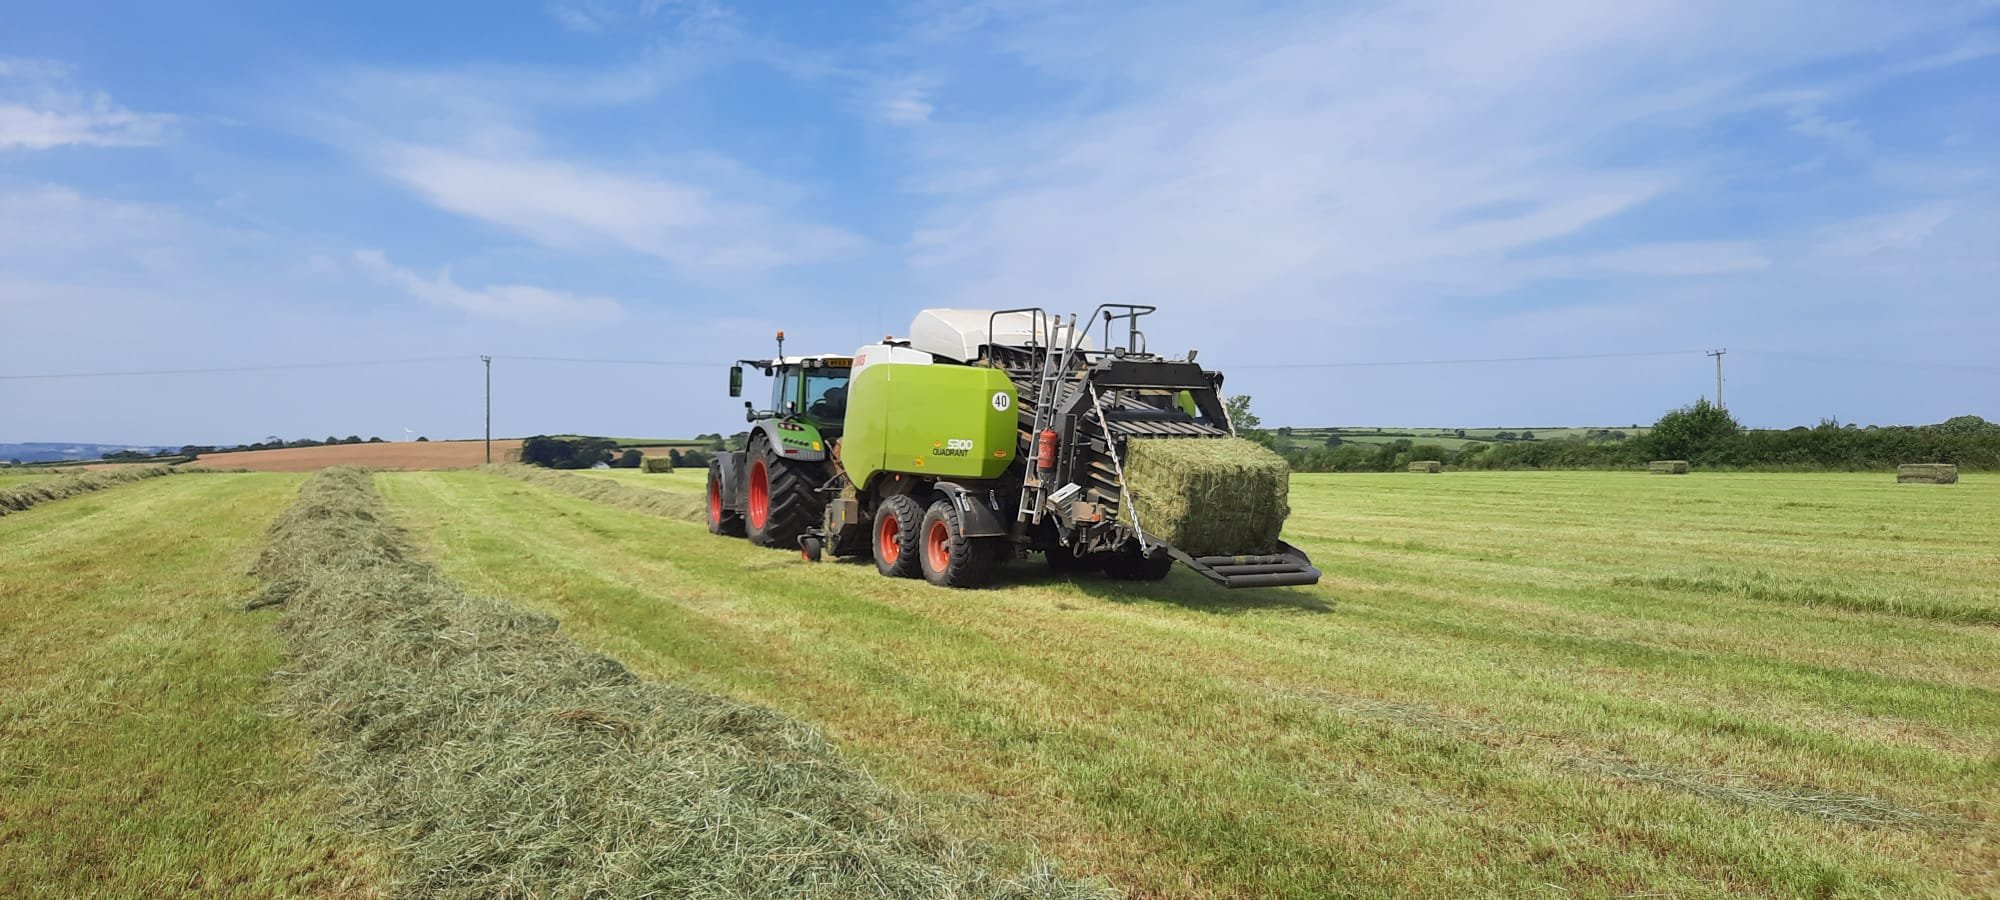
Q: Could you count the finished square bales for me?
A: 5